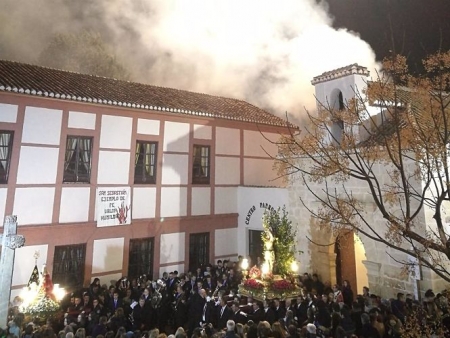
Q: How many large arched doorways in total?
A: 1